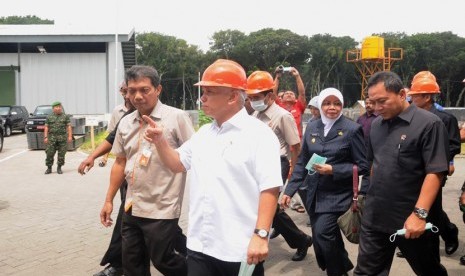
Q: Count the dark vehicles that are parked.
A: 2